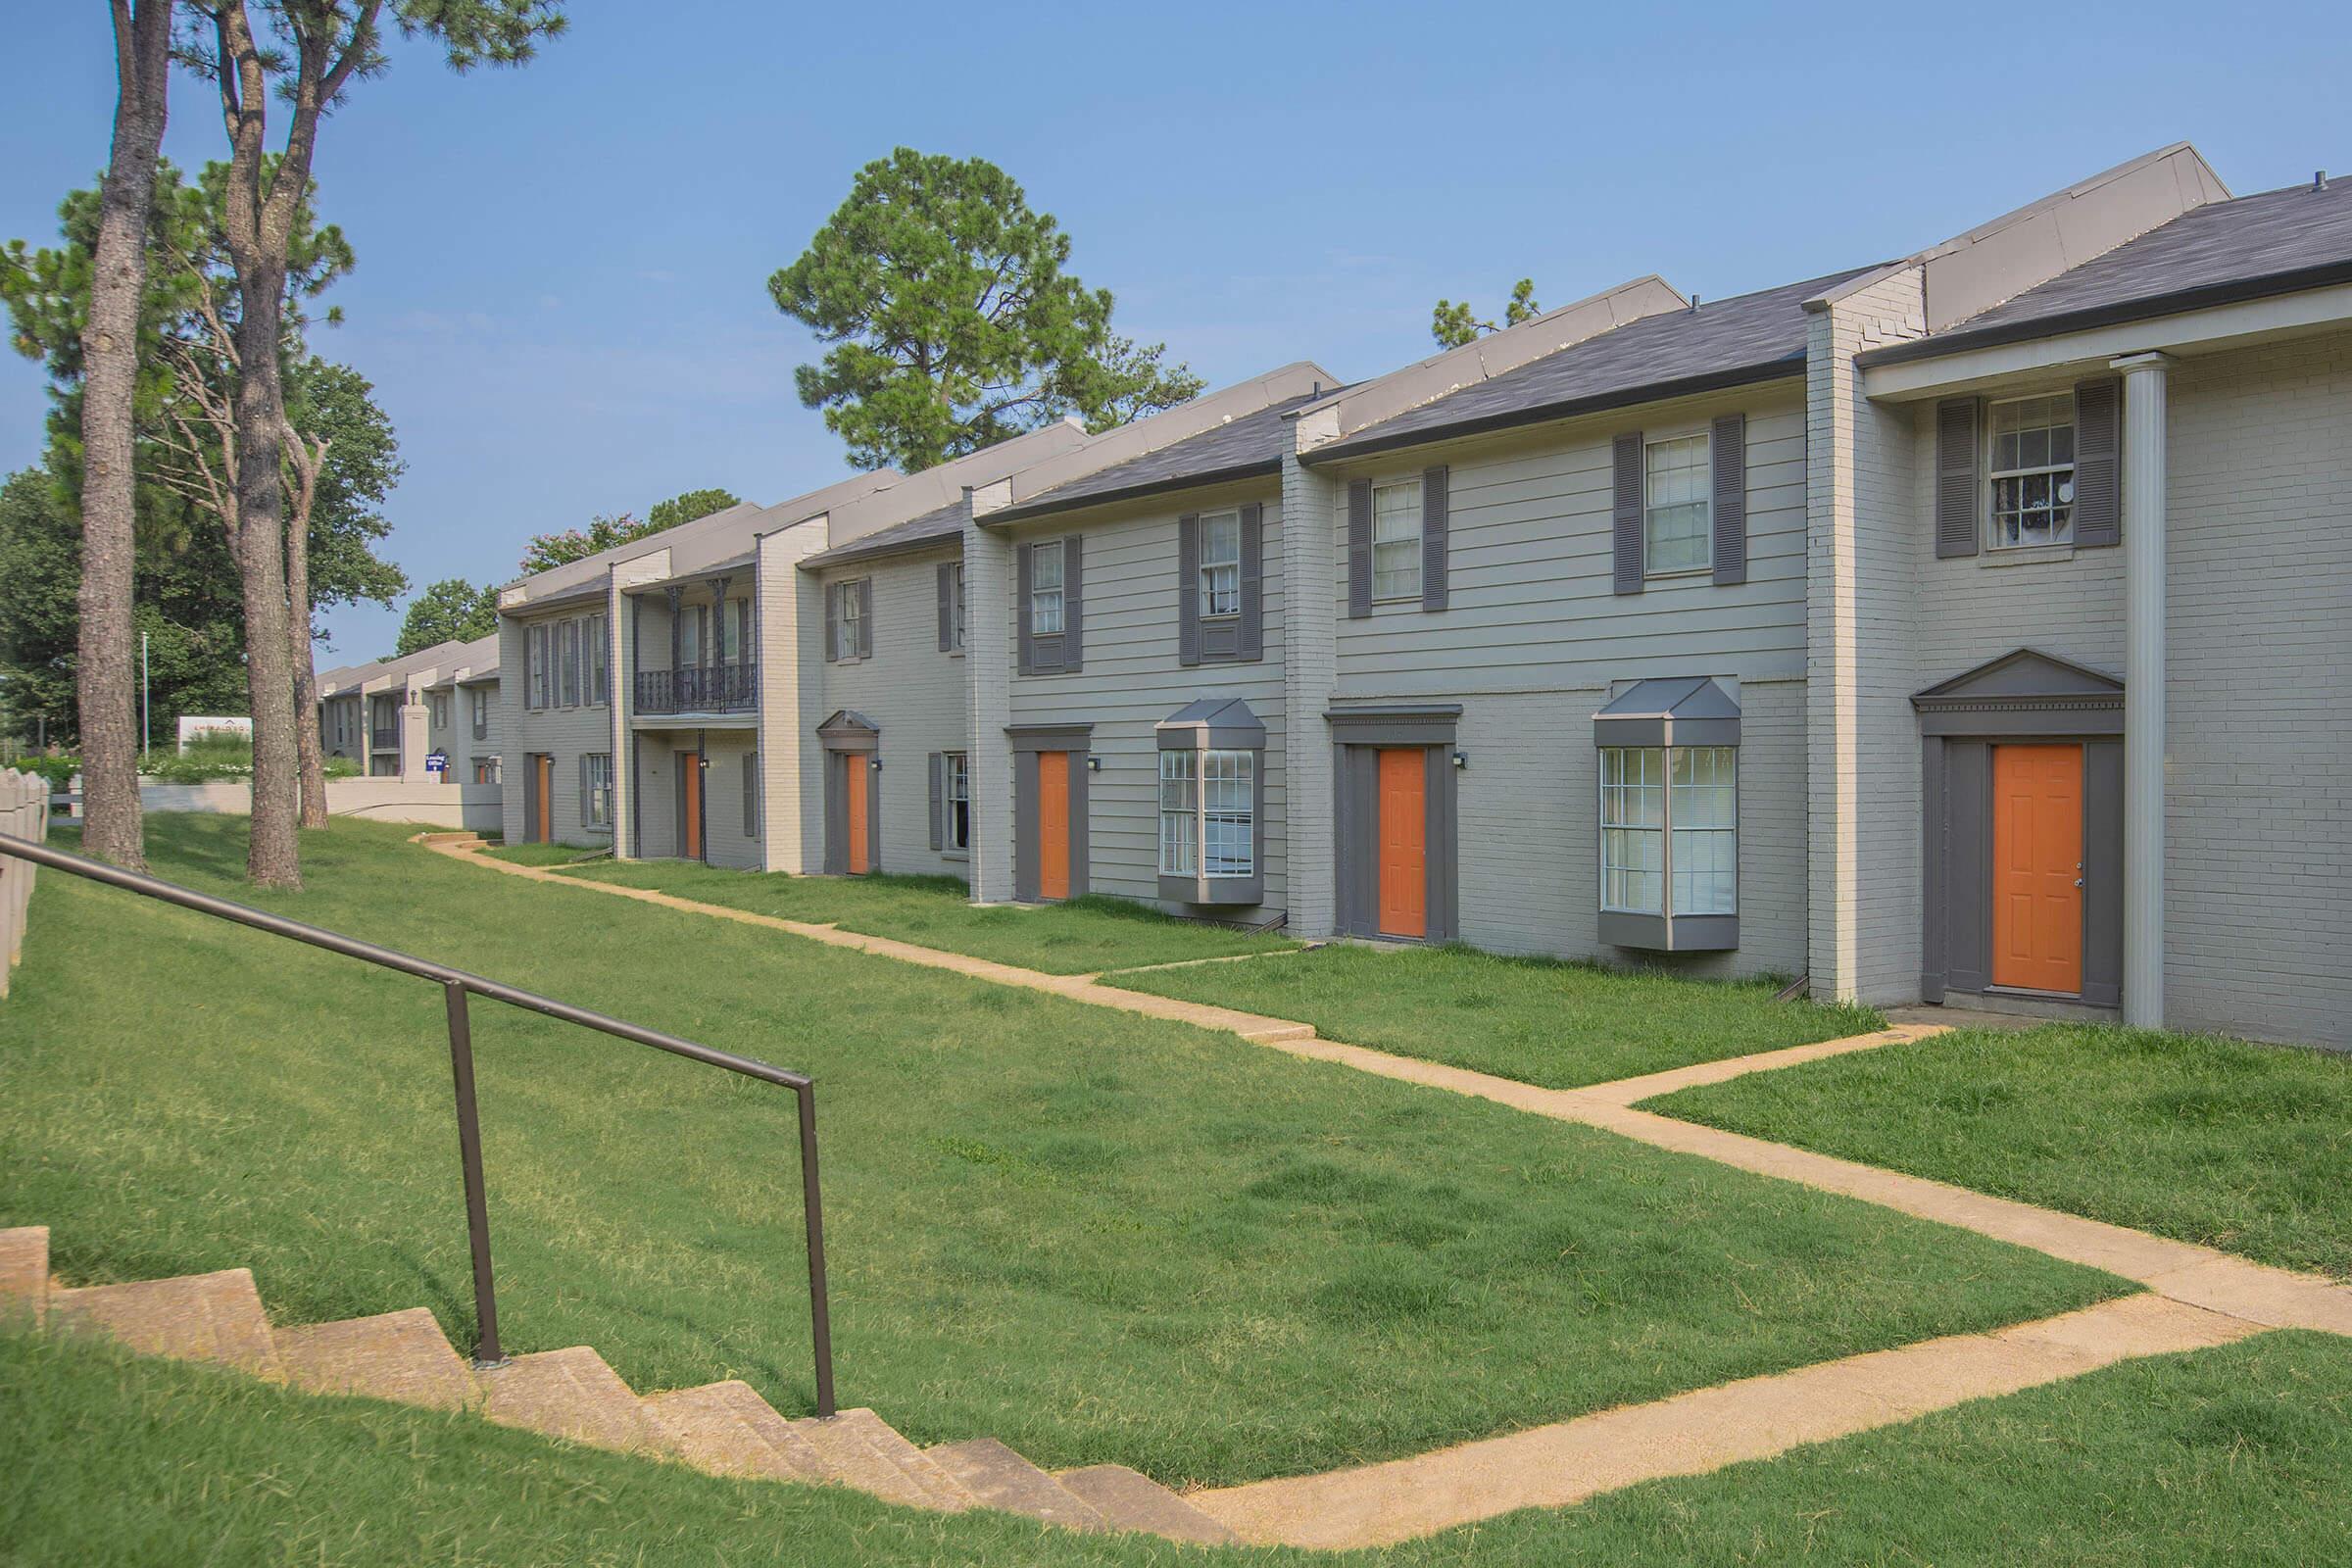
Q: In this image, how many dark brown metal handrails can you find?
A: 1